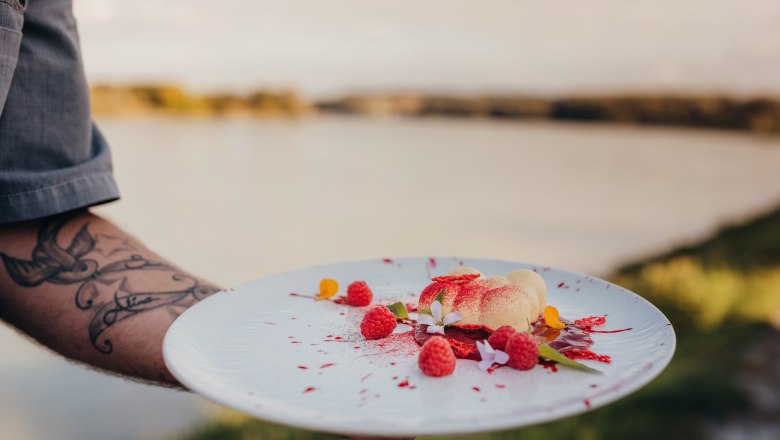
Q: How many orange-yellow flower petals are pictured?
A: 2